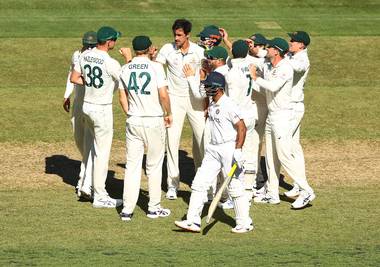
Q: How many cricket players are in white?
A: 11